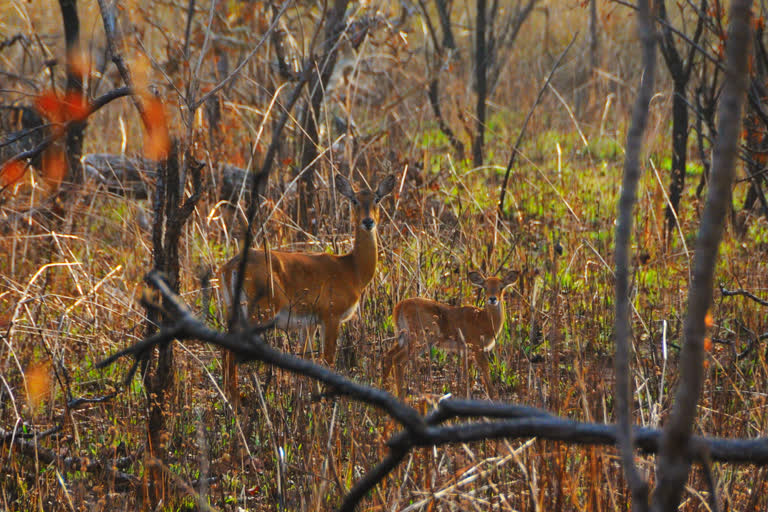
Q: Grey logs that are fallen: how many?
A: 1